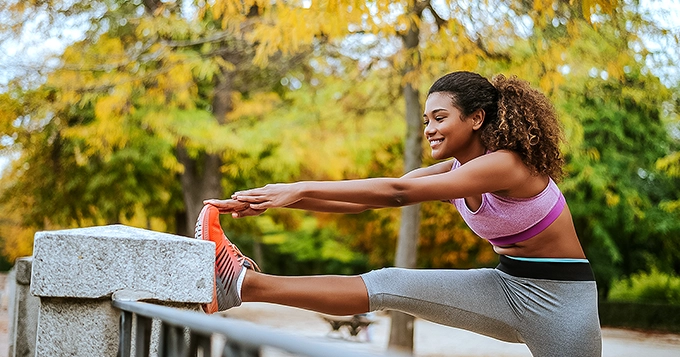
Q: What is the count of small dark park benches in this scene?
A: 1